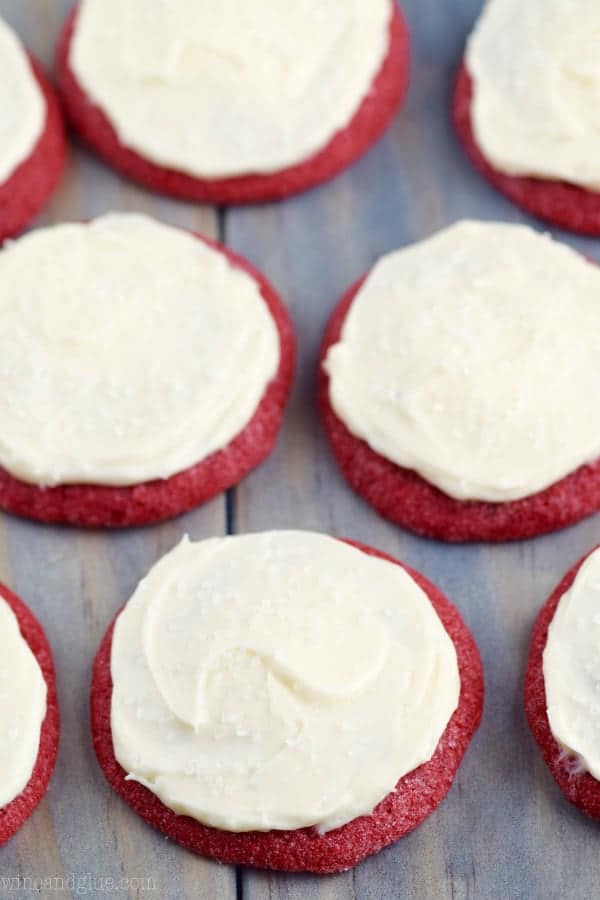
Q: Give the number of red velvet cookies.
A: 8